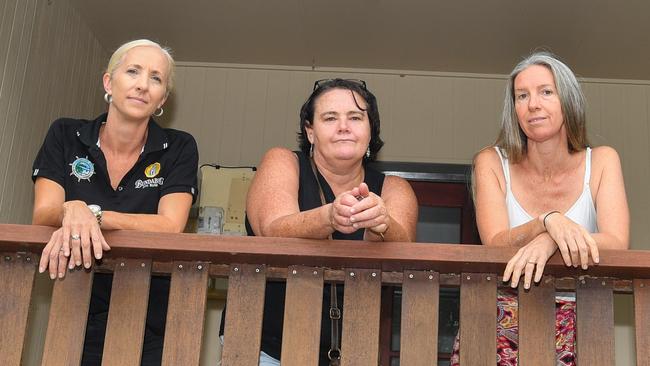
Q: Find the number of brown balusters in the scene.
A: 12